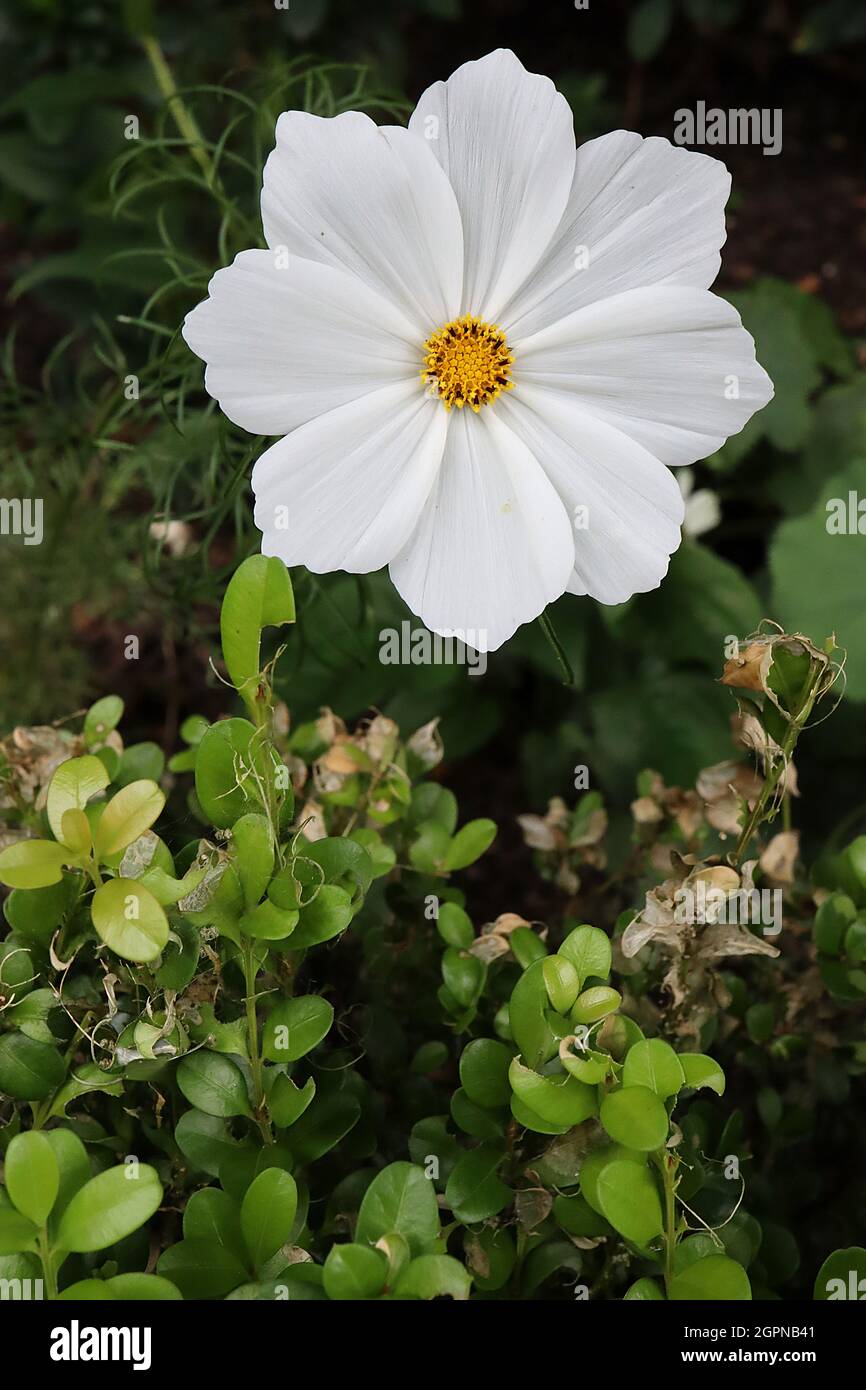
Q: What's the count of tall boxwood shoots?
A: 2